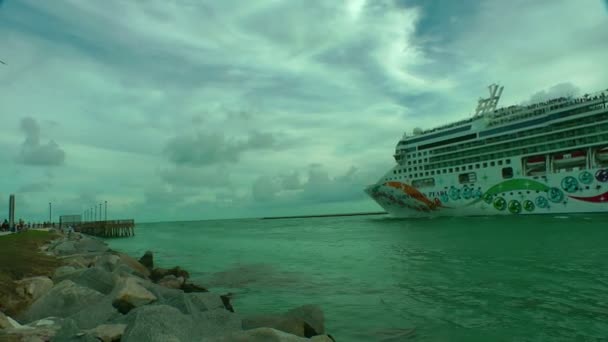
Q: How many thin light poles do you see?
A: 7